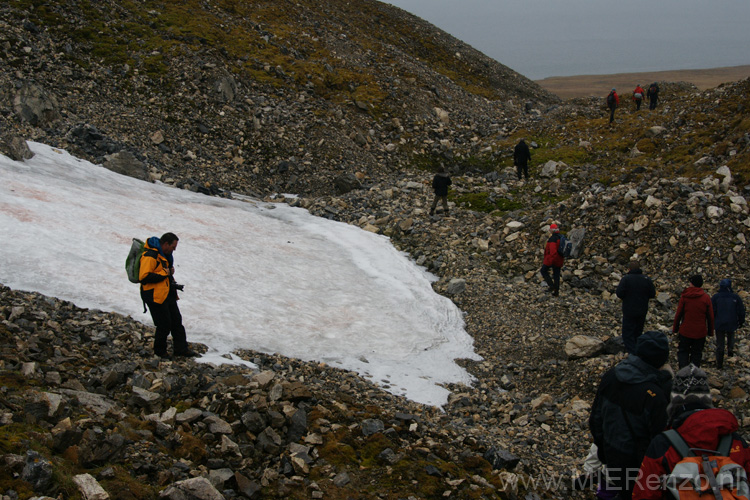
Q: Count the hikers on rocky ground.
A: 12